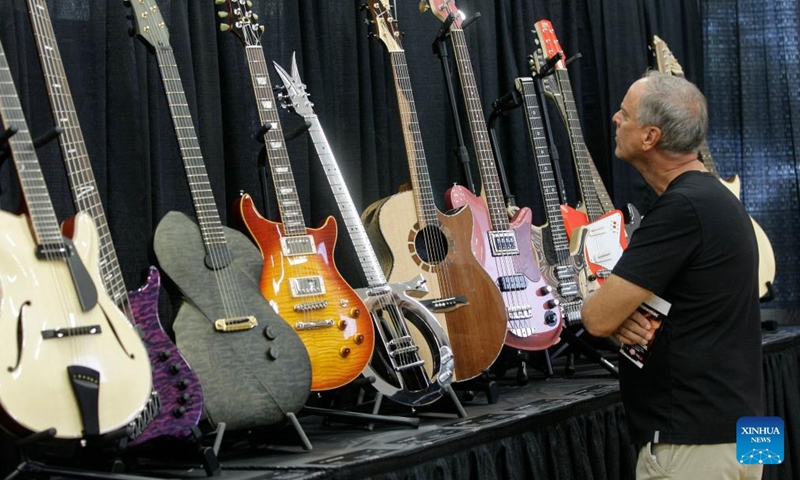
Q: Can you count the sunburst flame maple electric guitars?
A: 1